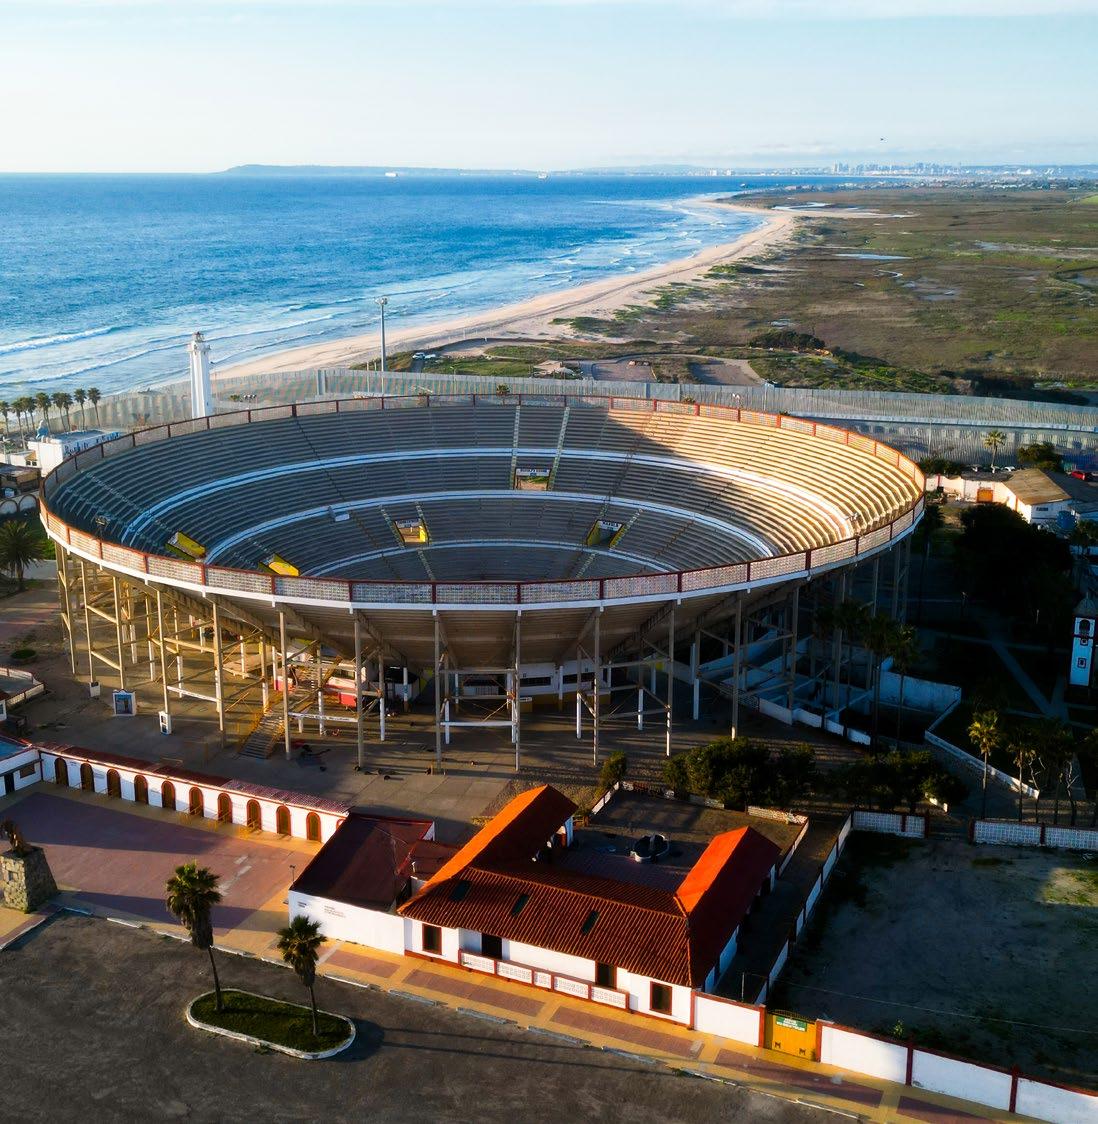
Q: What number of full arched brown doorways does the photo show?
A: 10